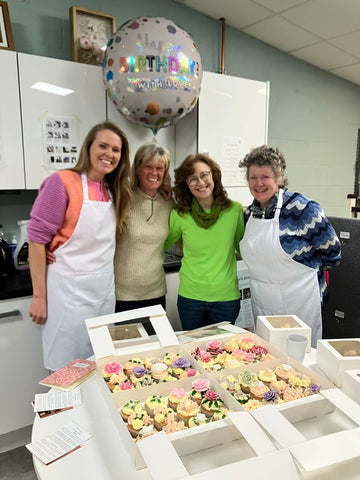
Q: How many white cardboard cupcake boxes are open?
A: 4